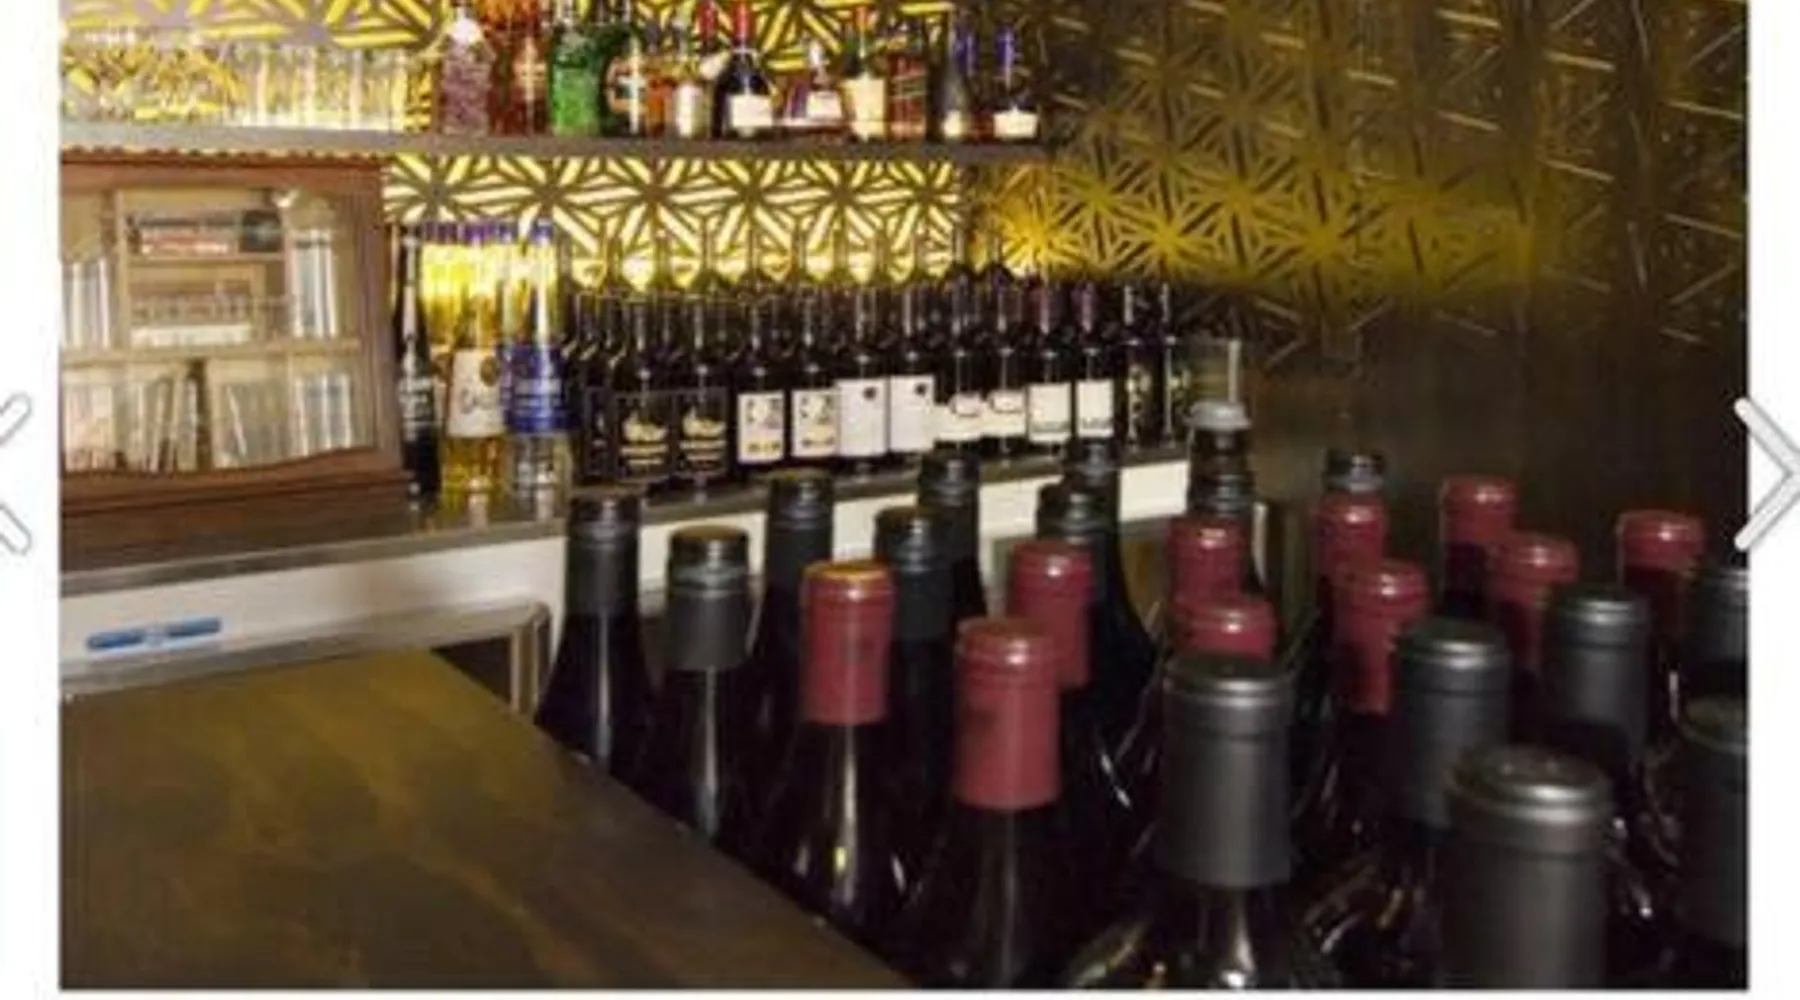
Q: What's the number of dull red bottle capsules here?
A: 10